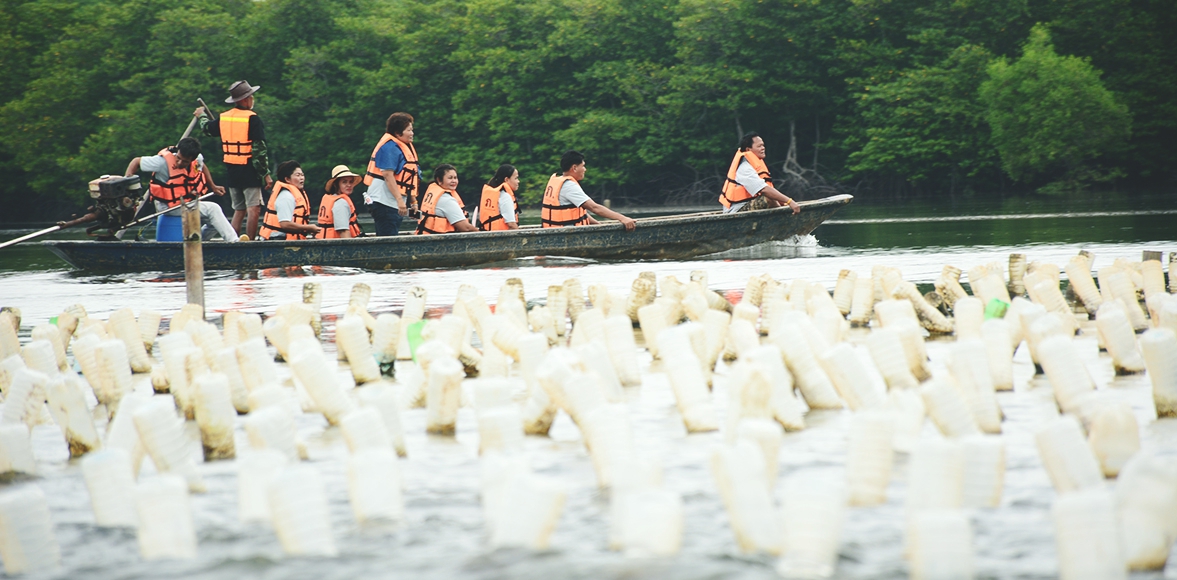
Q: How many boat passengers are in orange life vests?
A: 9